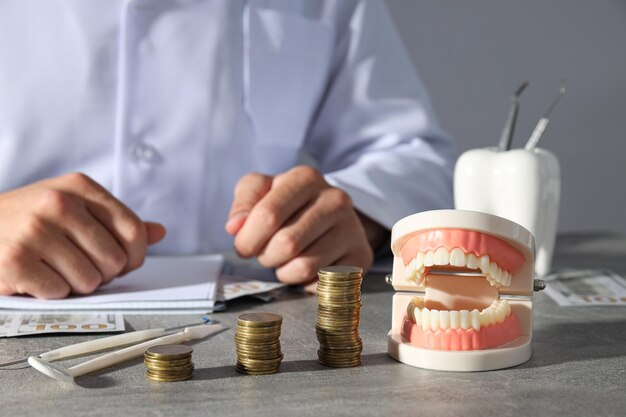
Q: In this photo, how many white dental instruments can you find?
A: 2